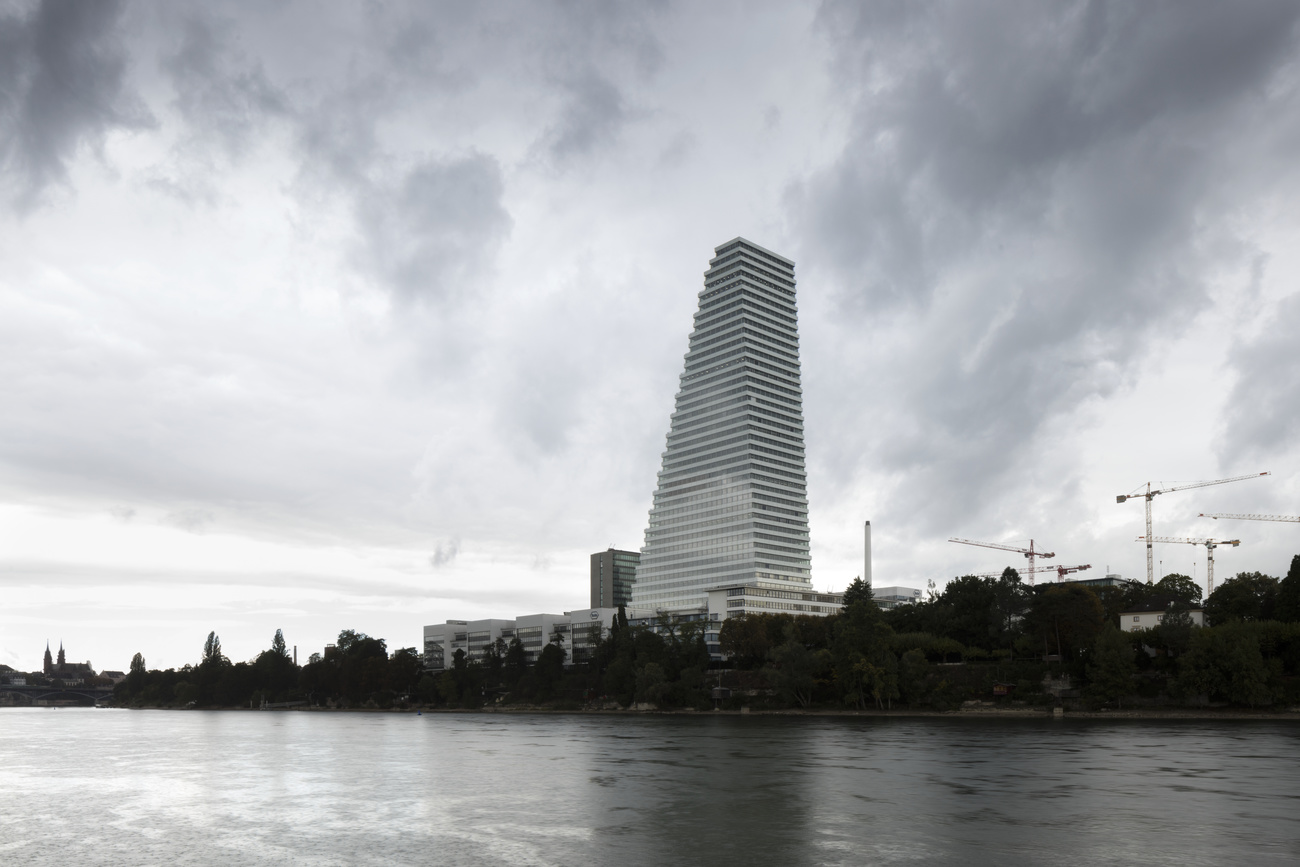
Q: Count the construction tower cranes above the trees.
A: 5